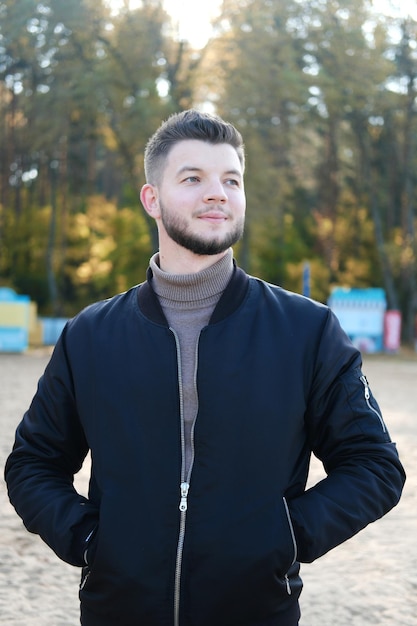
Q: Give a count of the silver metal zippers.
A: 4